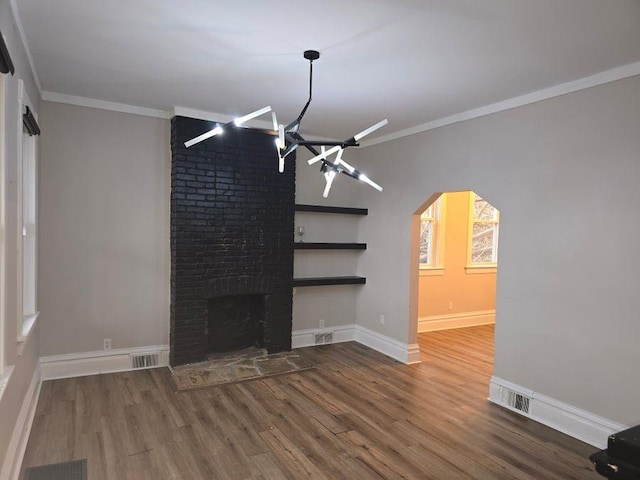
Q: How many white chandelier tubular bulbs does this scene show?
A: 14